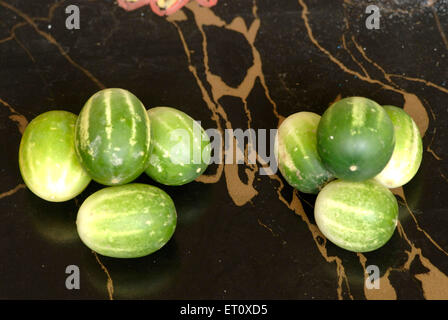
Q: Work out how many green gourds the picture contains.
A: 8